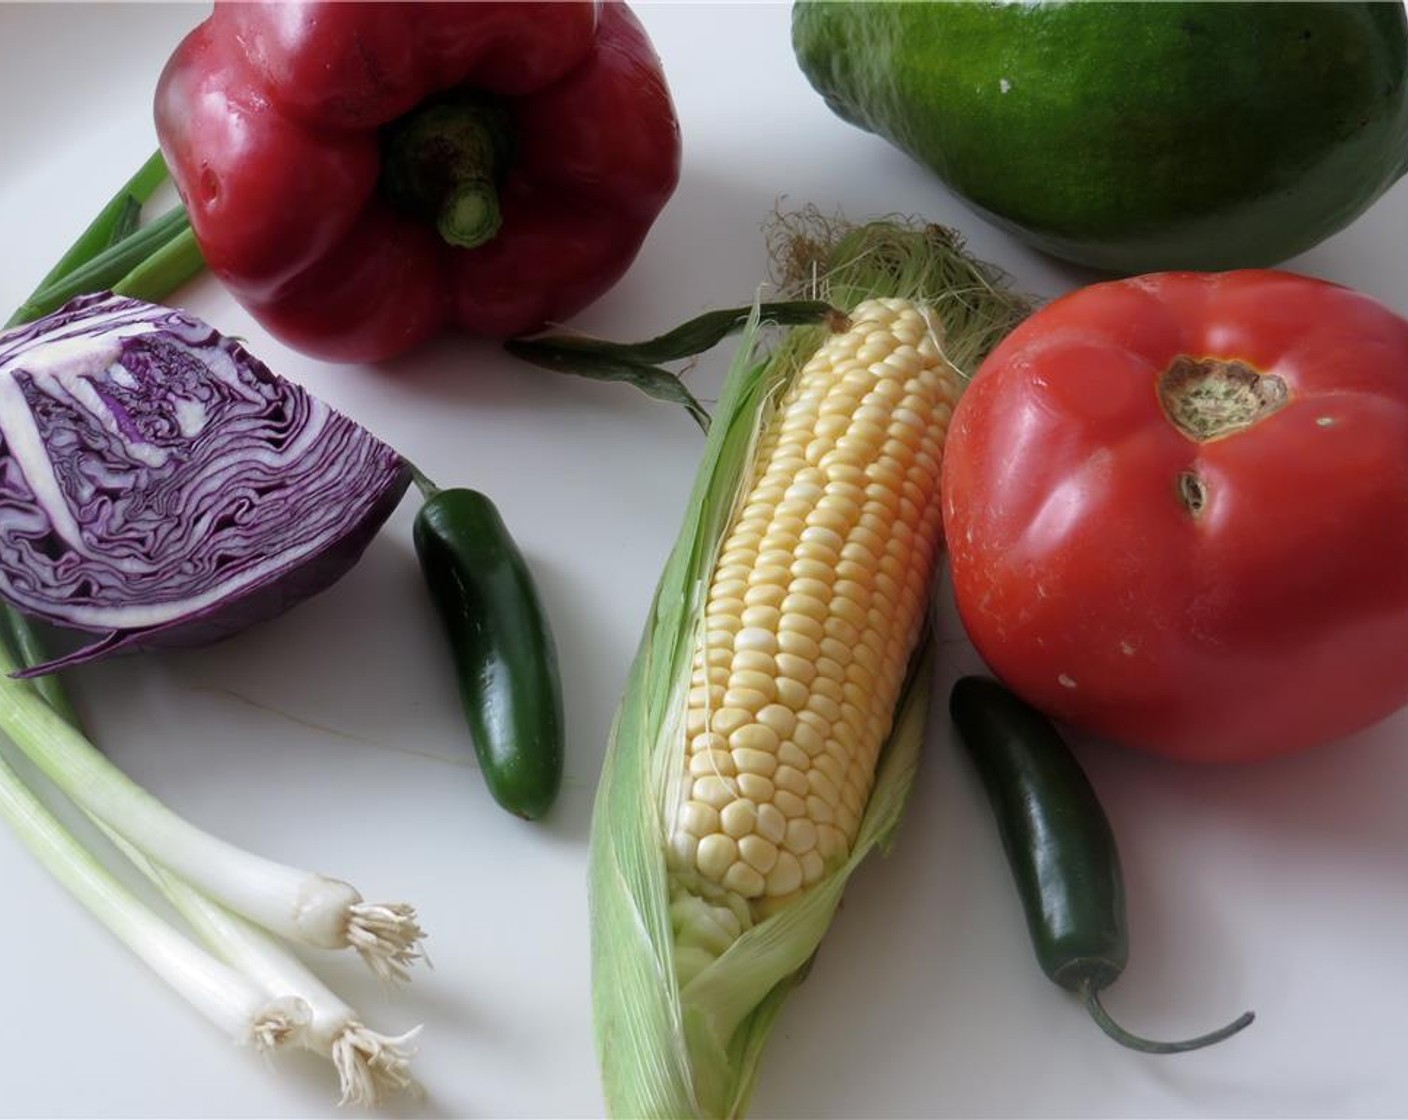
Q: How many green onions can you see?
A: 3